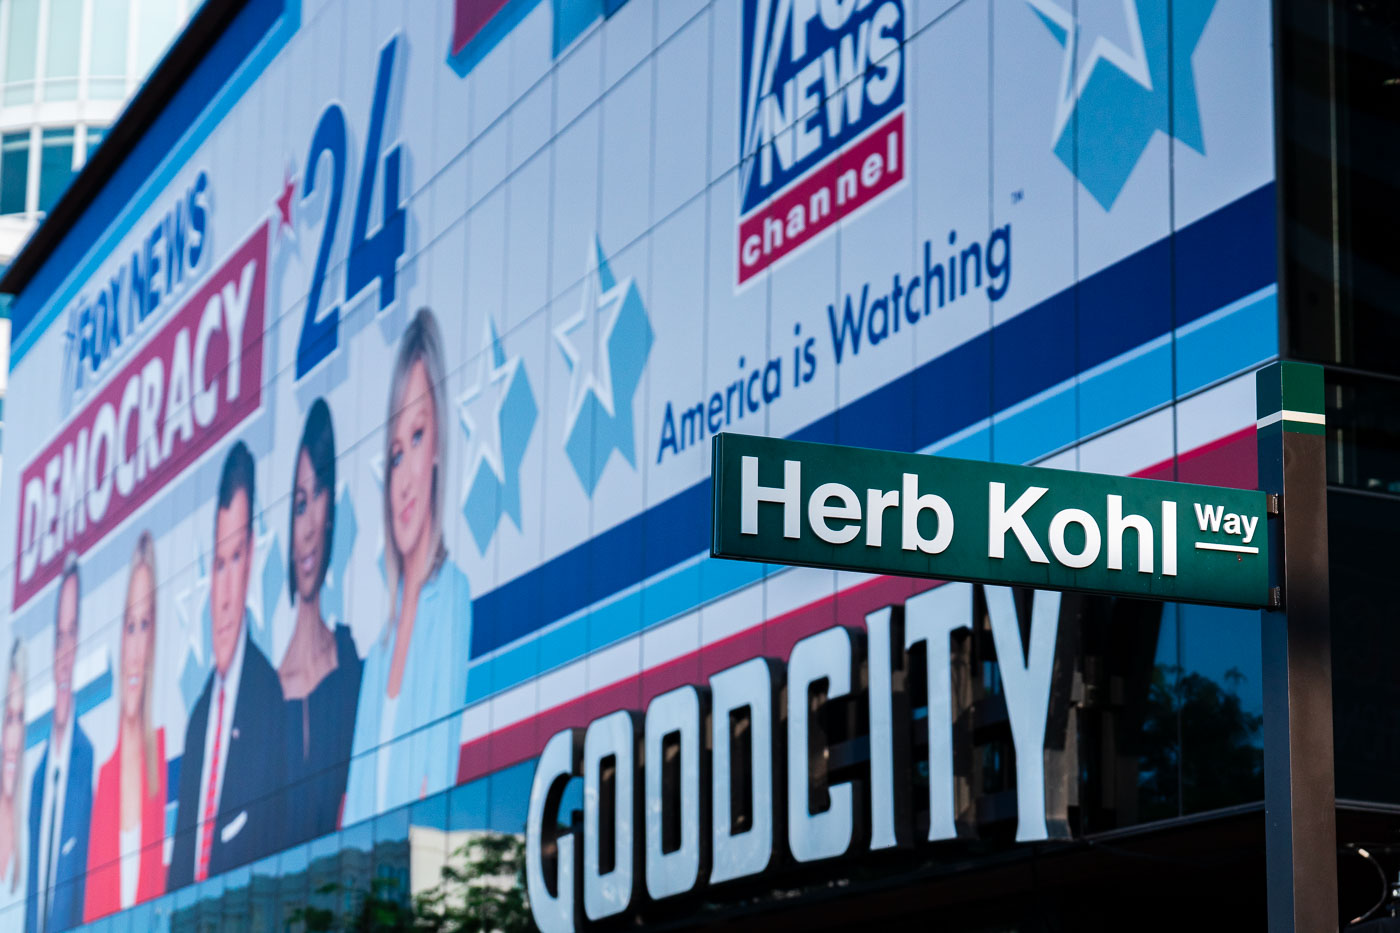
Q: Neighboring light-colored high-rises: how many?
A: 1